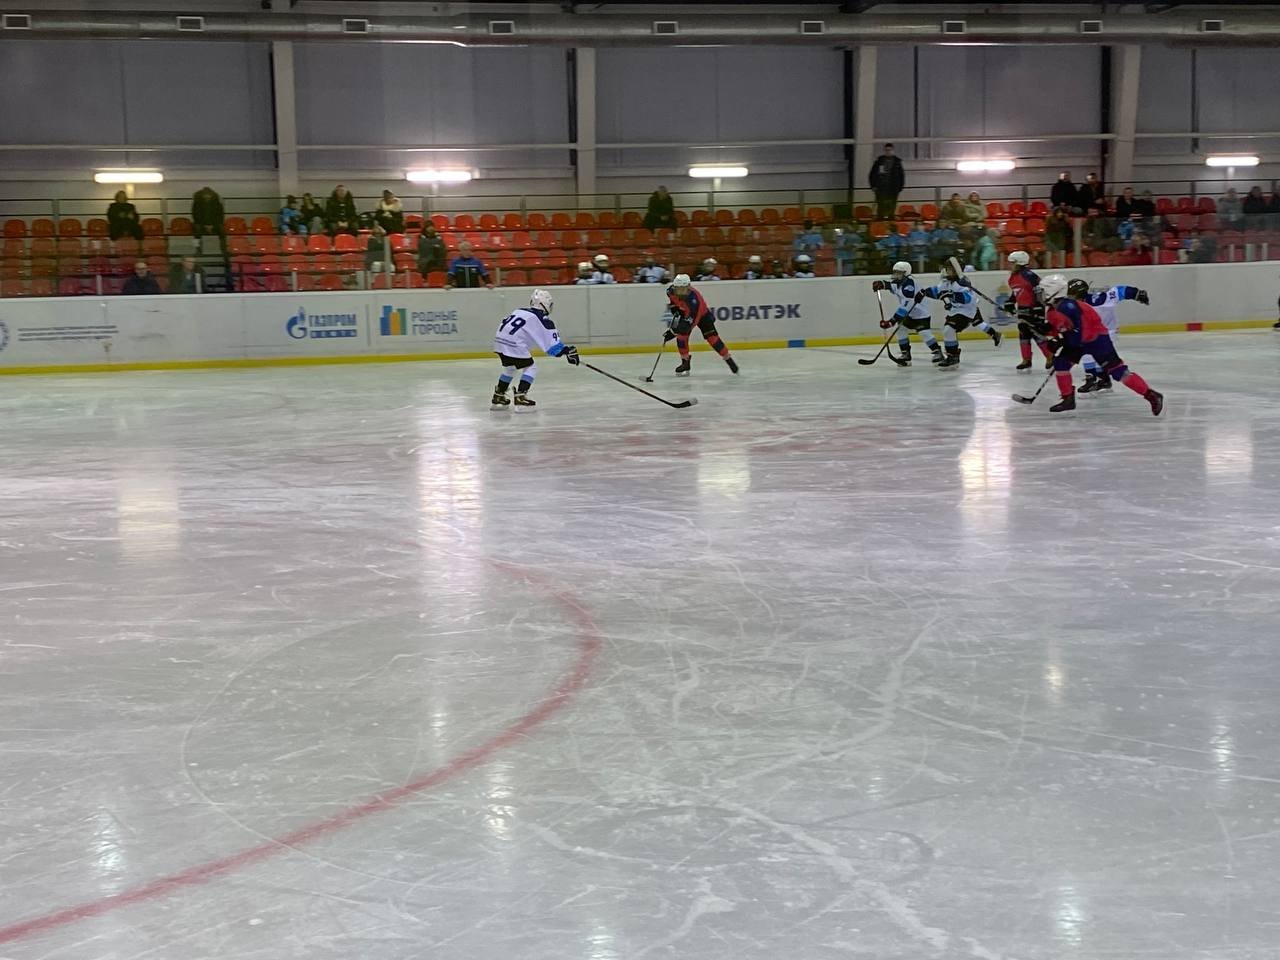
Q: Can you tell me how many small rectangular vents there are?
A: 9